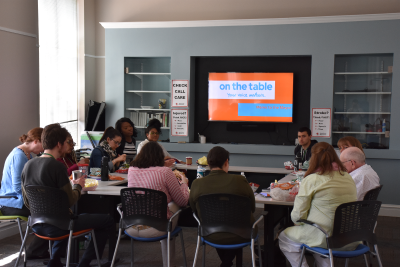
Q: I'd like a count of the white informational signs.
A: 3